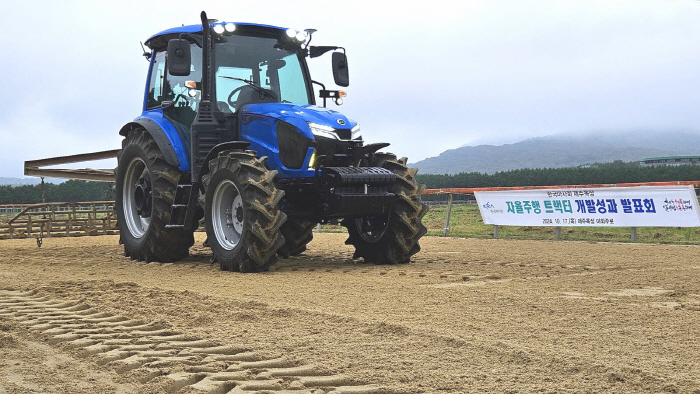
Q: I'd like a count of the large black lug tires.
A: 4